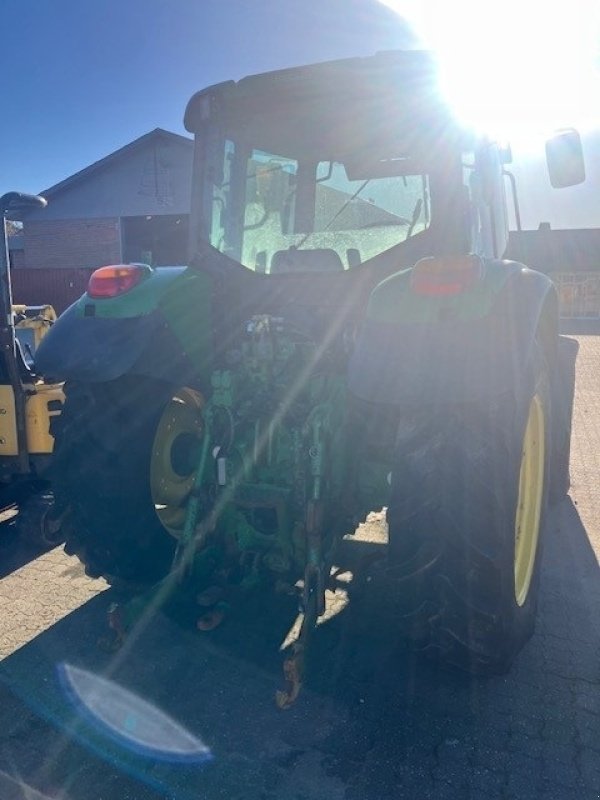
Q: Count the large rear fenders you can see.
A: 2